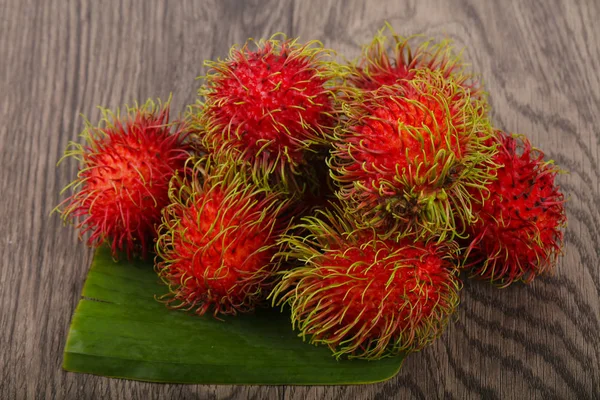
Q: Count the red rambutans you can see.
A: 7